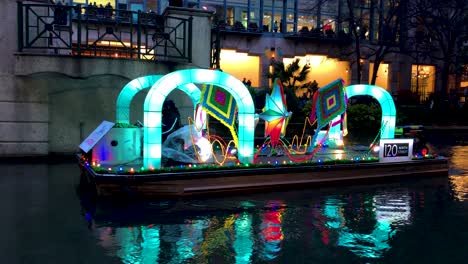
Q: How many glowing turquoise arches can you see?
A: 3